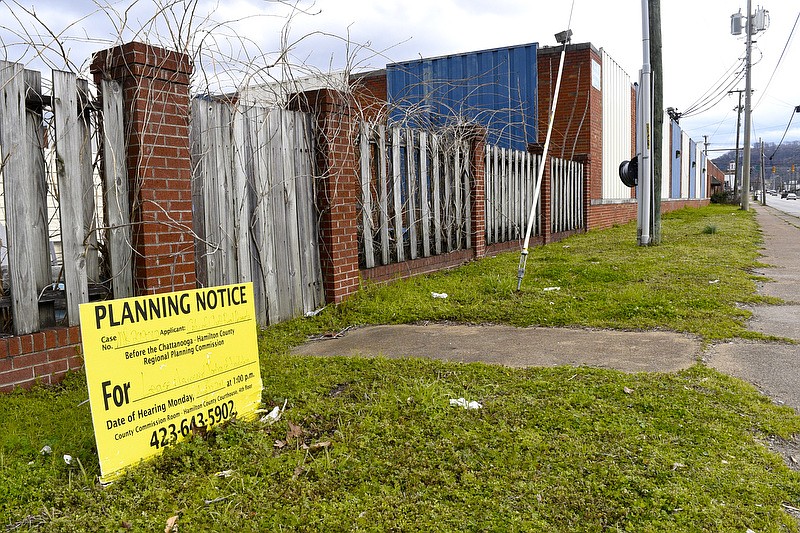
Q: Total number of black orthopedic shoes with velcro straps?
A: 0